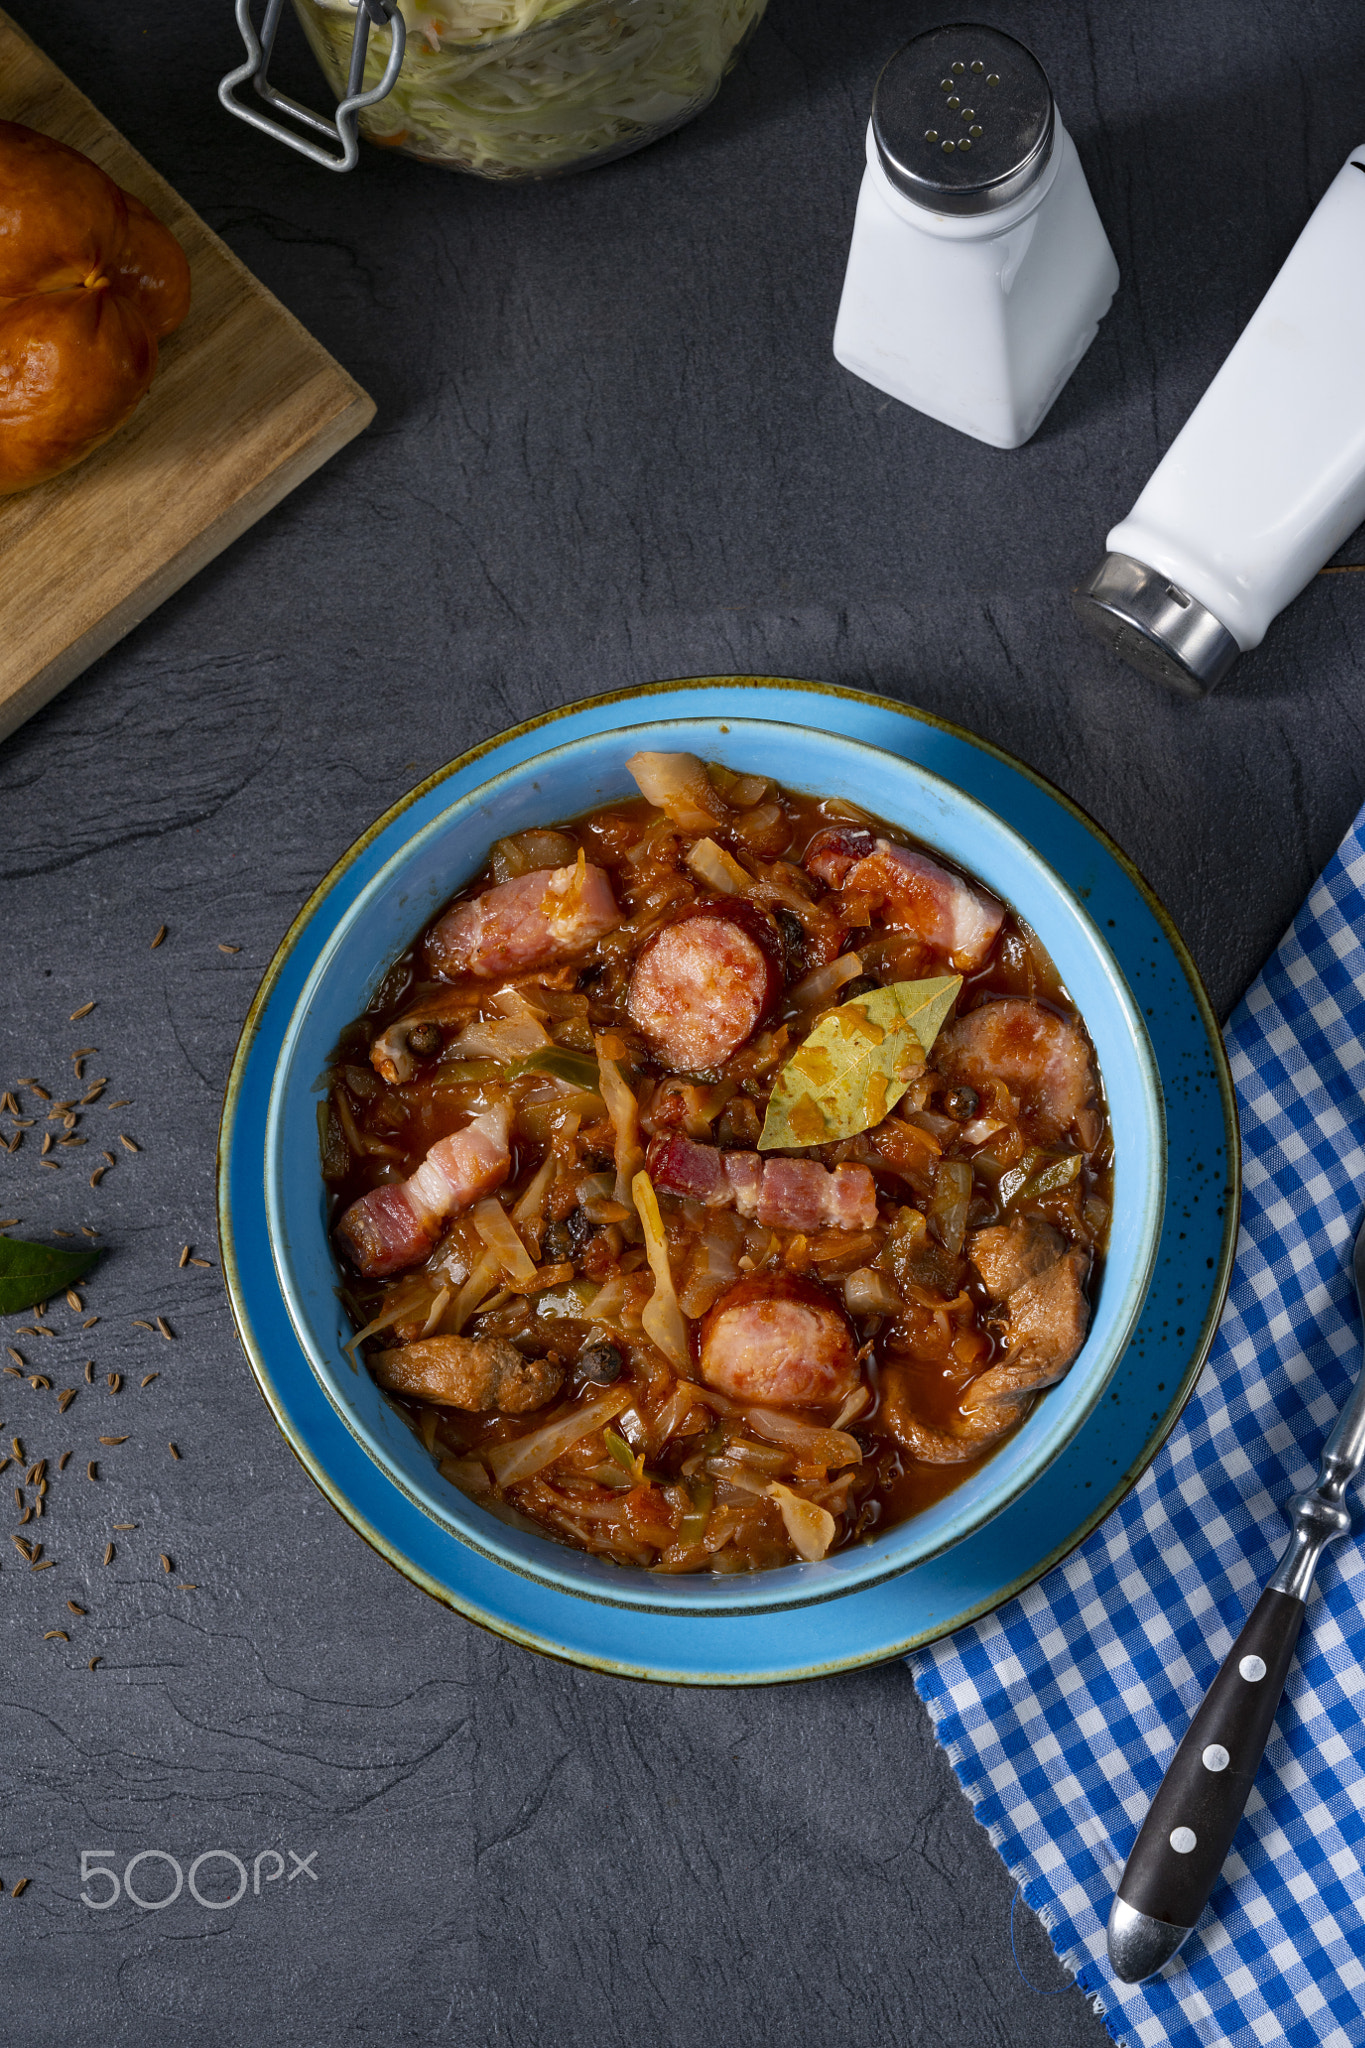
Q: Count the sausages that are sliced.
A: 3